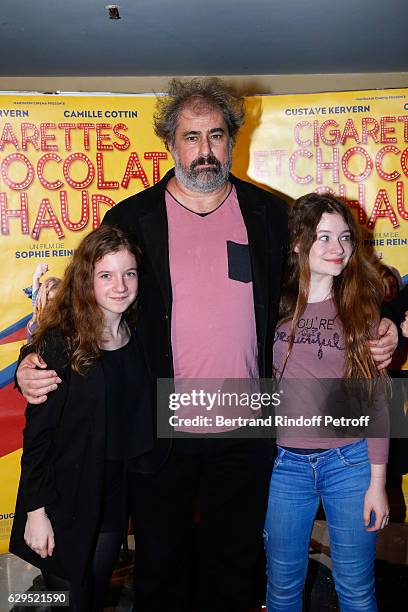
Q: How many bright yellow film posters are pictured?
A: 2